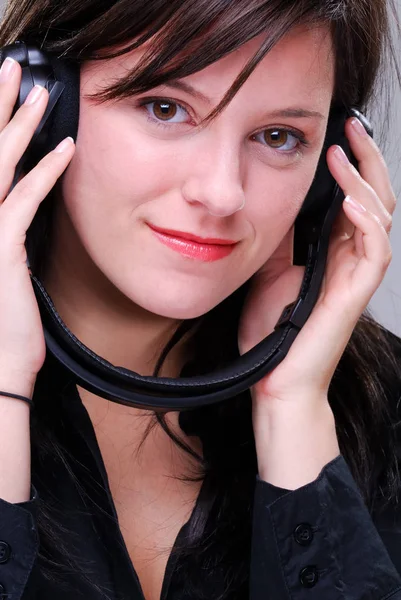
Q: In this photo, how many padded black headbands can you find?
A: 1